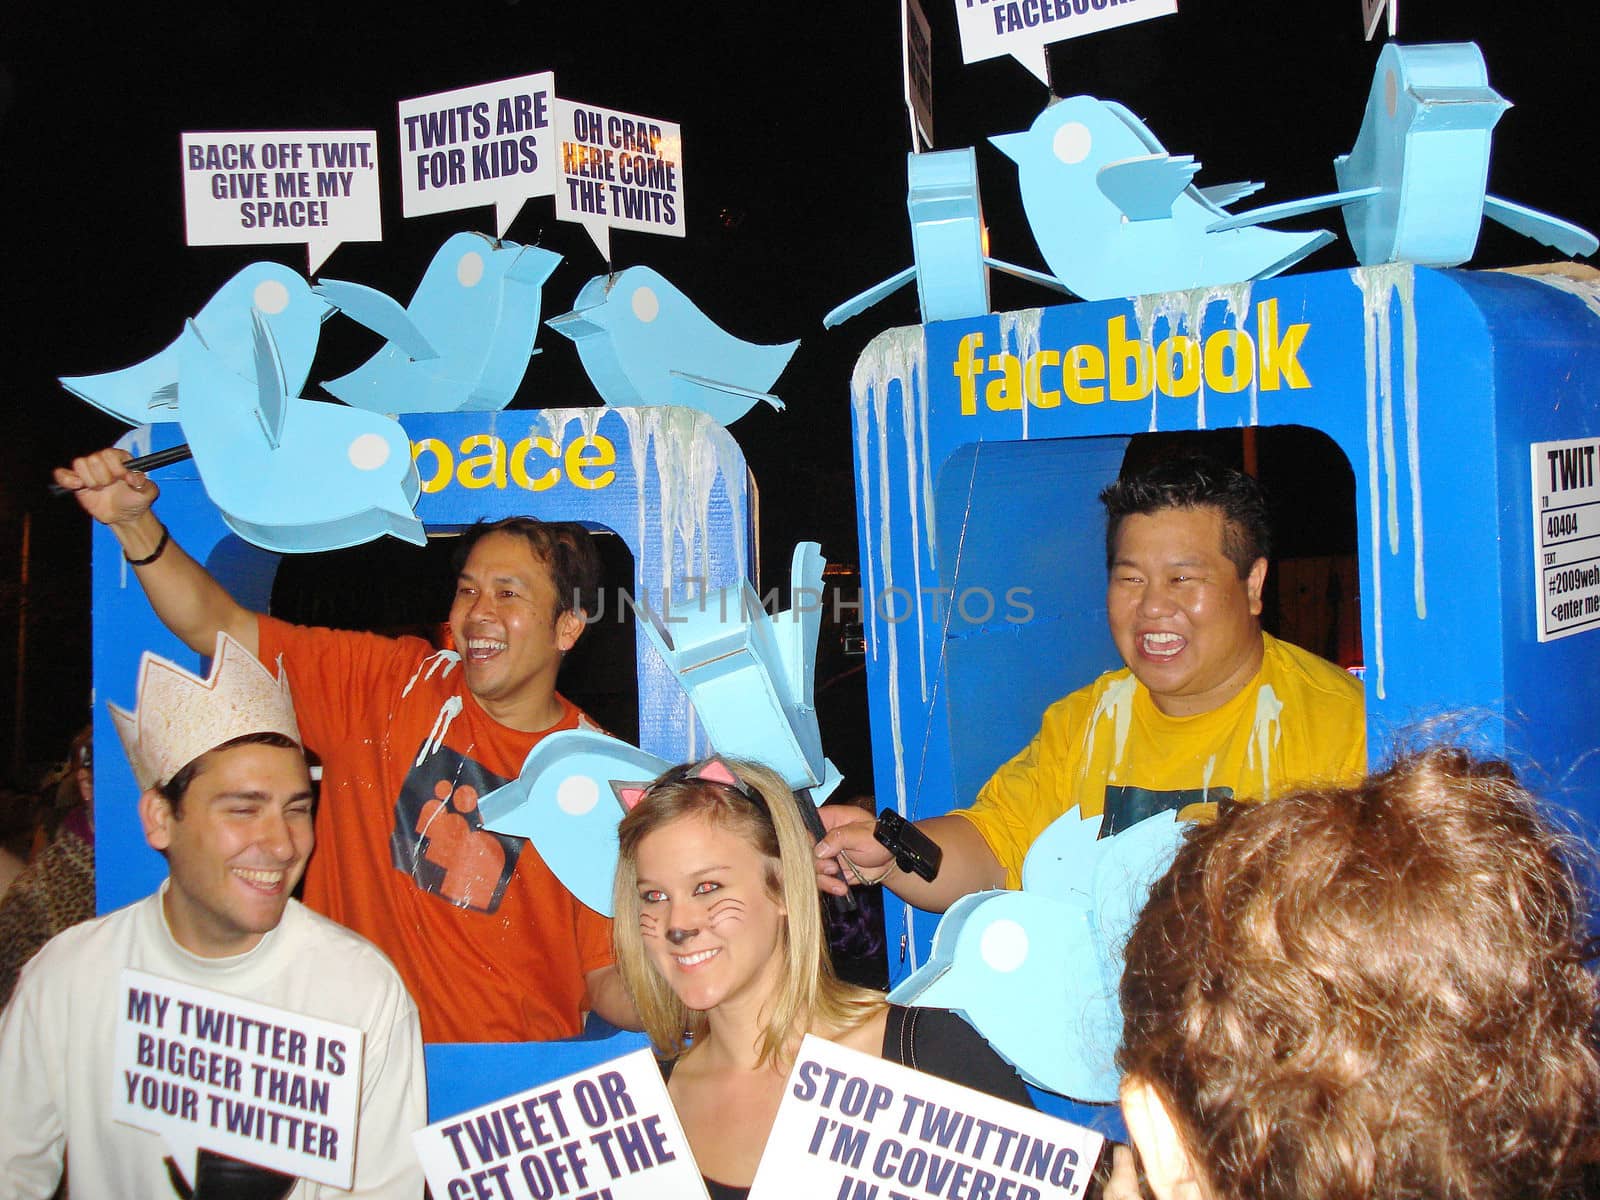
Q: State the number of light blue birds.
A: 10